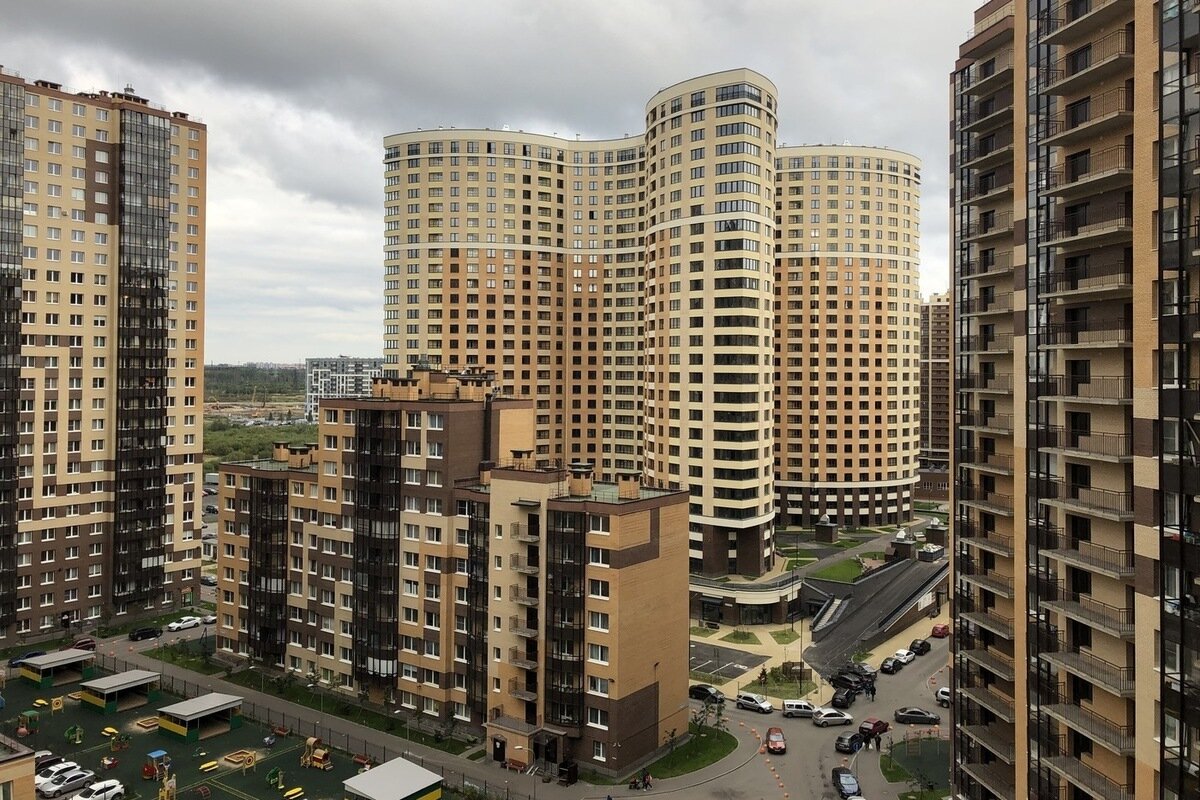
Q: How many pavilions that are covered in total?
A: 4